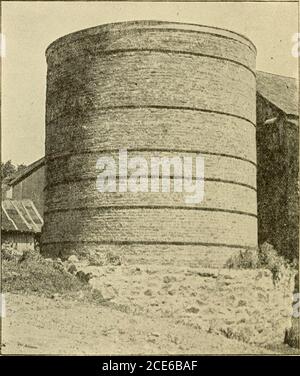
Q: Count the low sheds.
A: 1